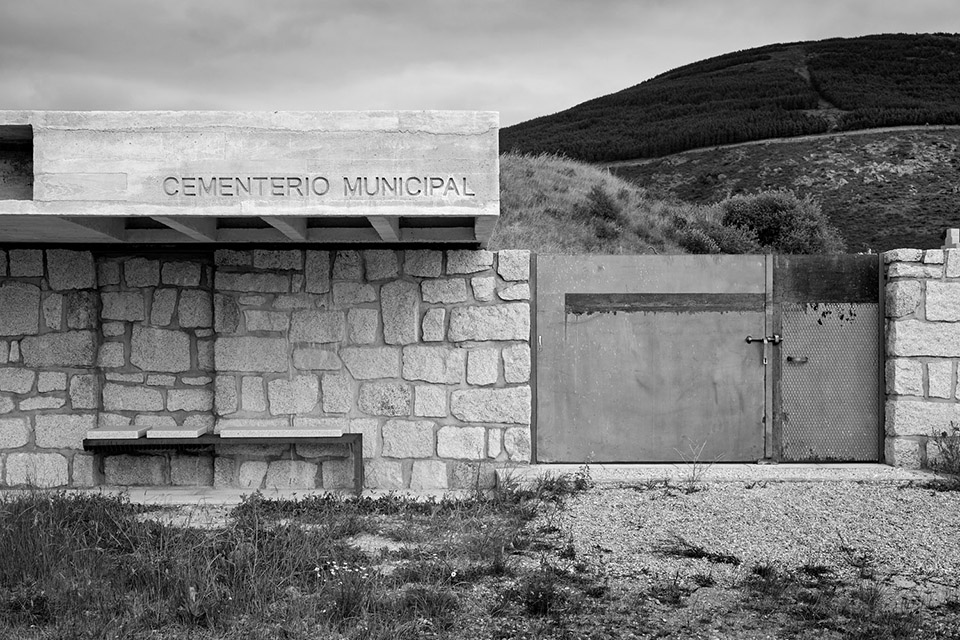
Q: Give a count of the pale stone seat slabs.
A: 3